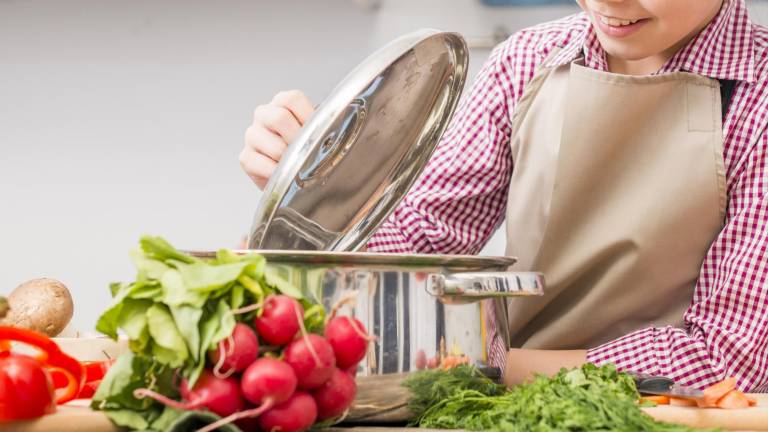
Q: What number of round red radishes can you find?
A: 8